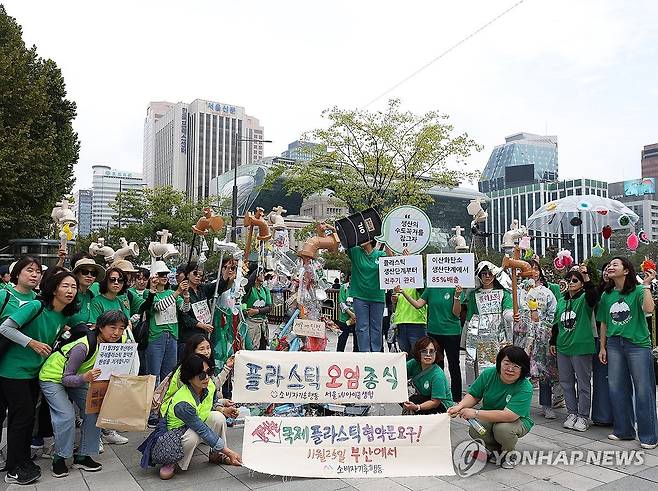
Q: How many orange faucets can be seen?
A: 4